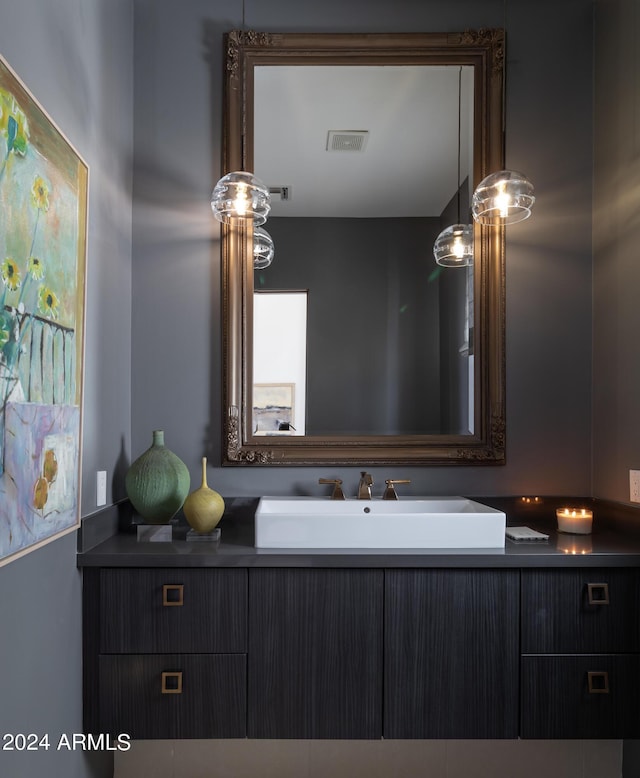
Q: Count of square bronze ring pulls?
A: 4